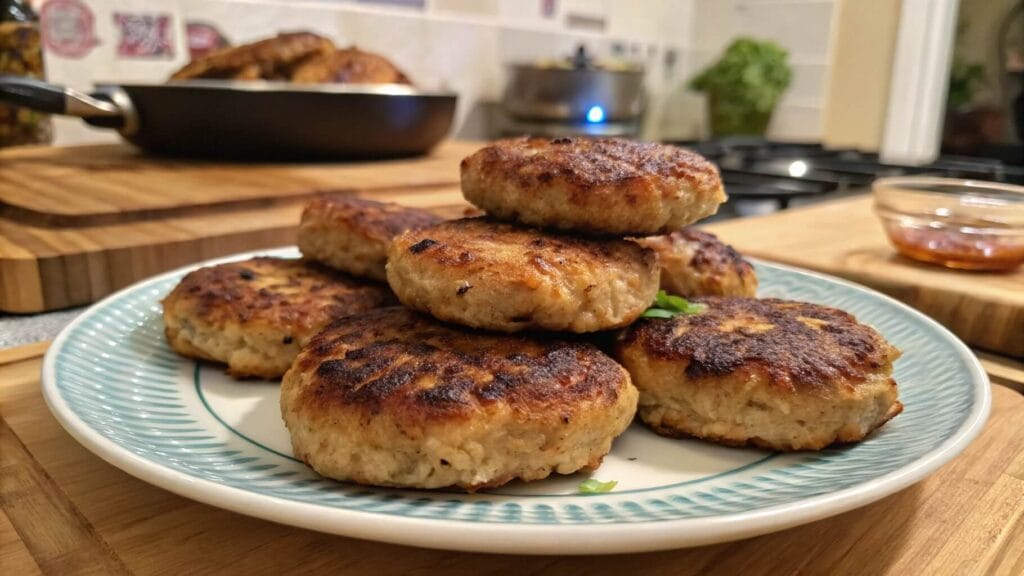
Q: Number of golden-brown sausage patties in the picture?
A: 7